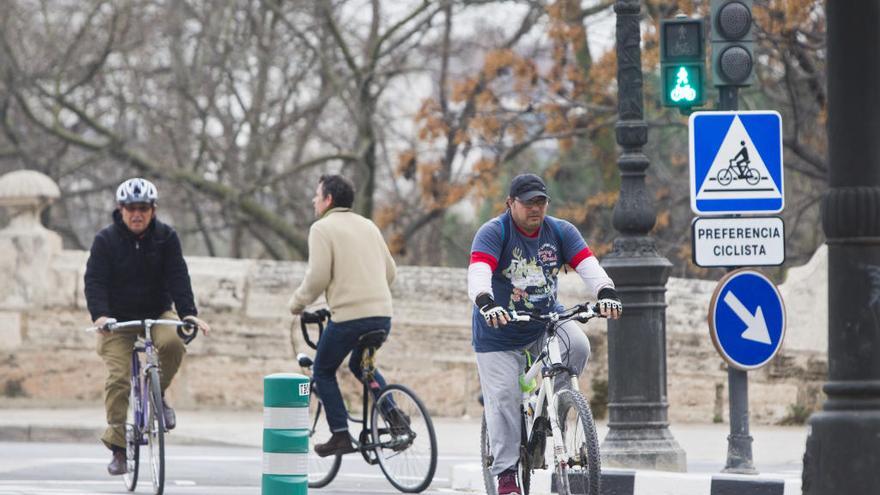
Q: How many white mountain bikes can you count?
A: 1